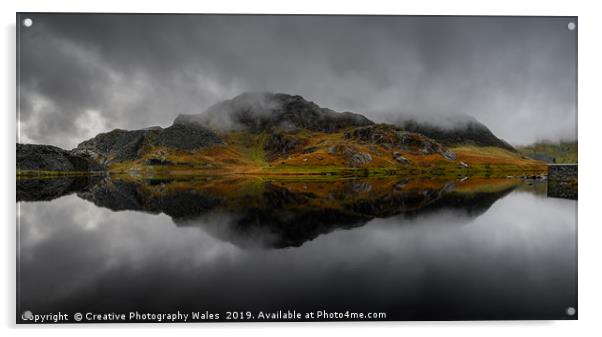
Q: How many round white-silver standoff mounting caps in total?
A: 4